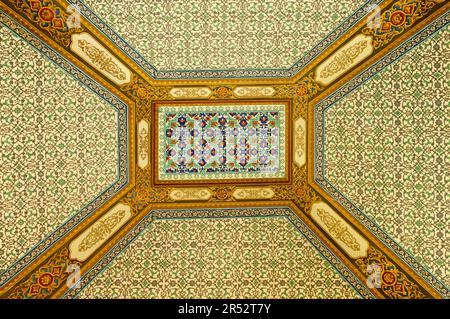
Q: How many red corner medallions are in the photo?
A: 4